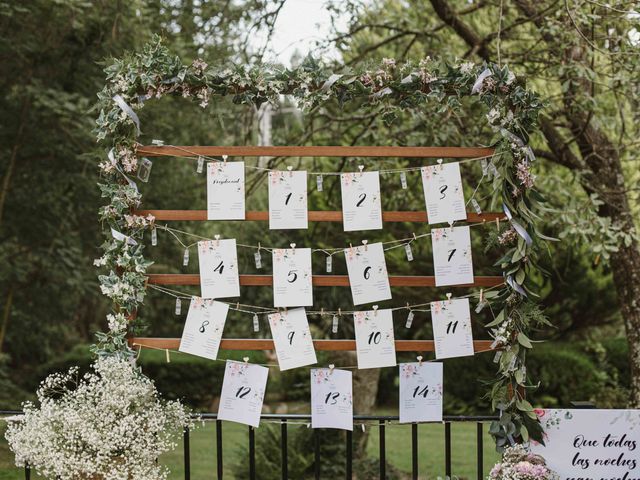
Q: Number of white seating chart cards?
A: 15